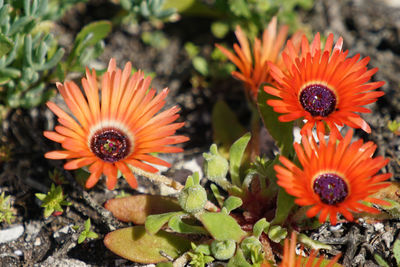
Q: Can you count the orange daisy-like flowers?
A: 5